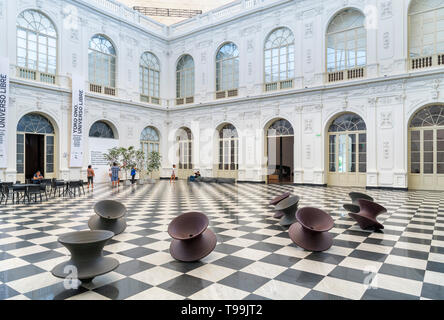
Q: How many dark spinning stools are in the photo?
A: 8